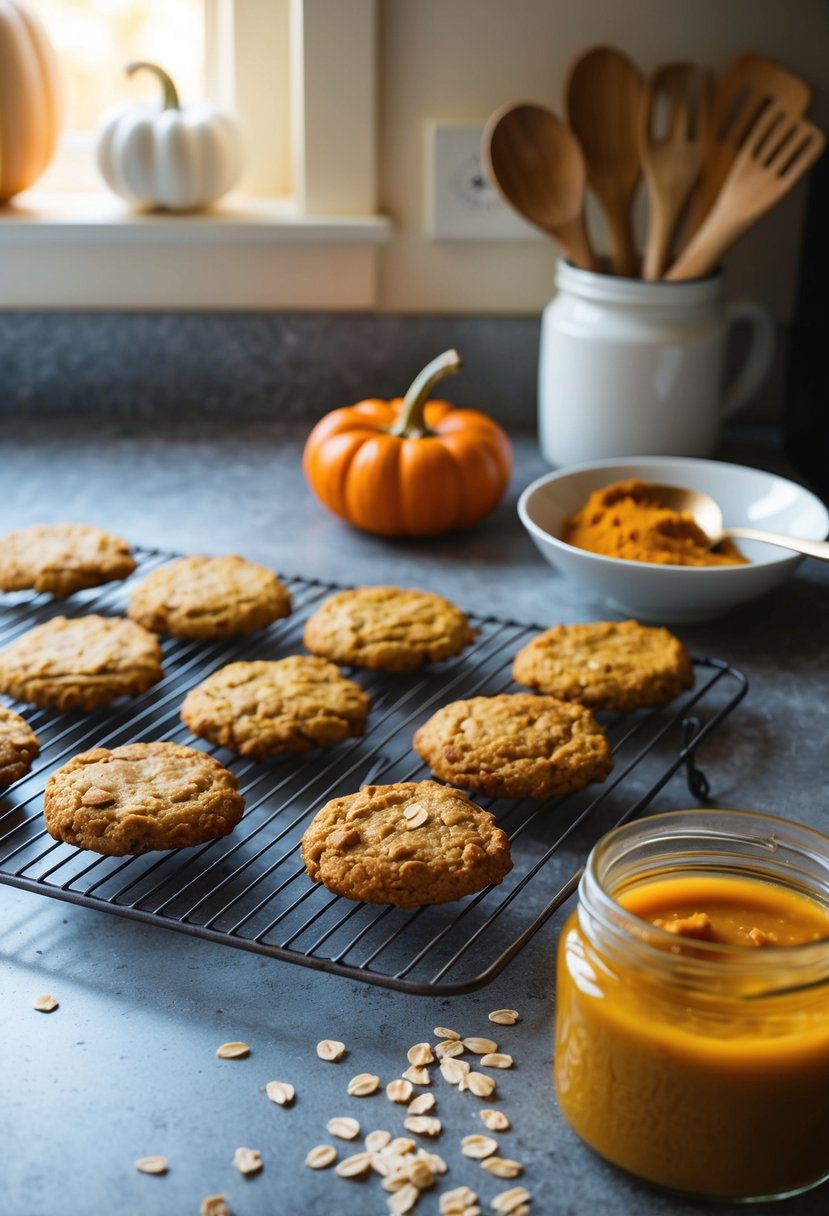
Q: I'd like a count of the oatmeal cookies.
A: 10